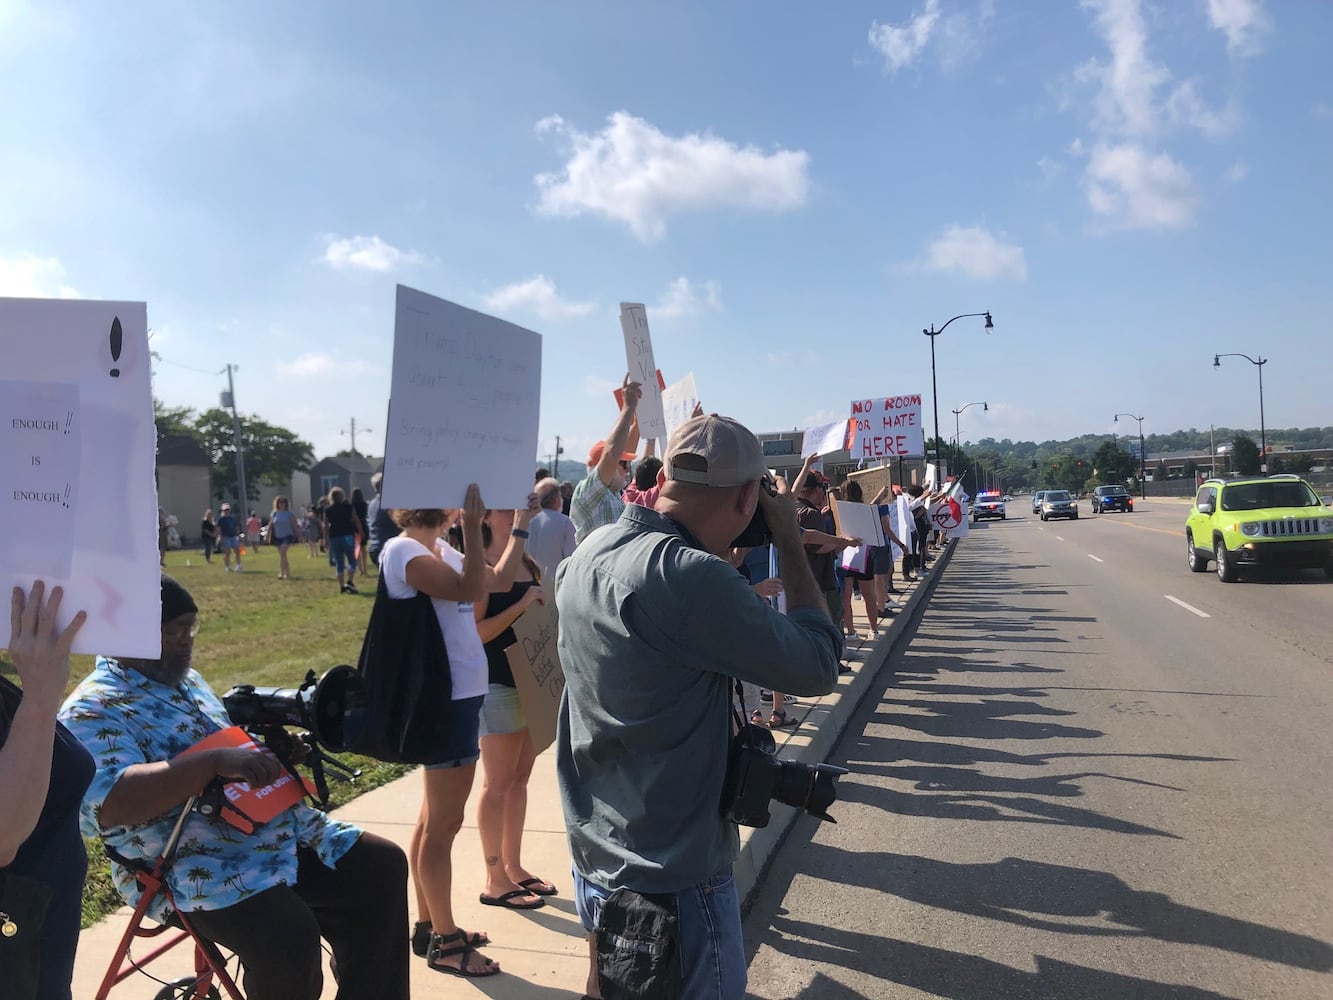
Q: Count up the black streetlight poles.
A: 4